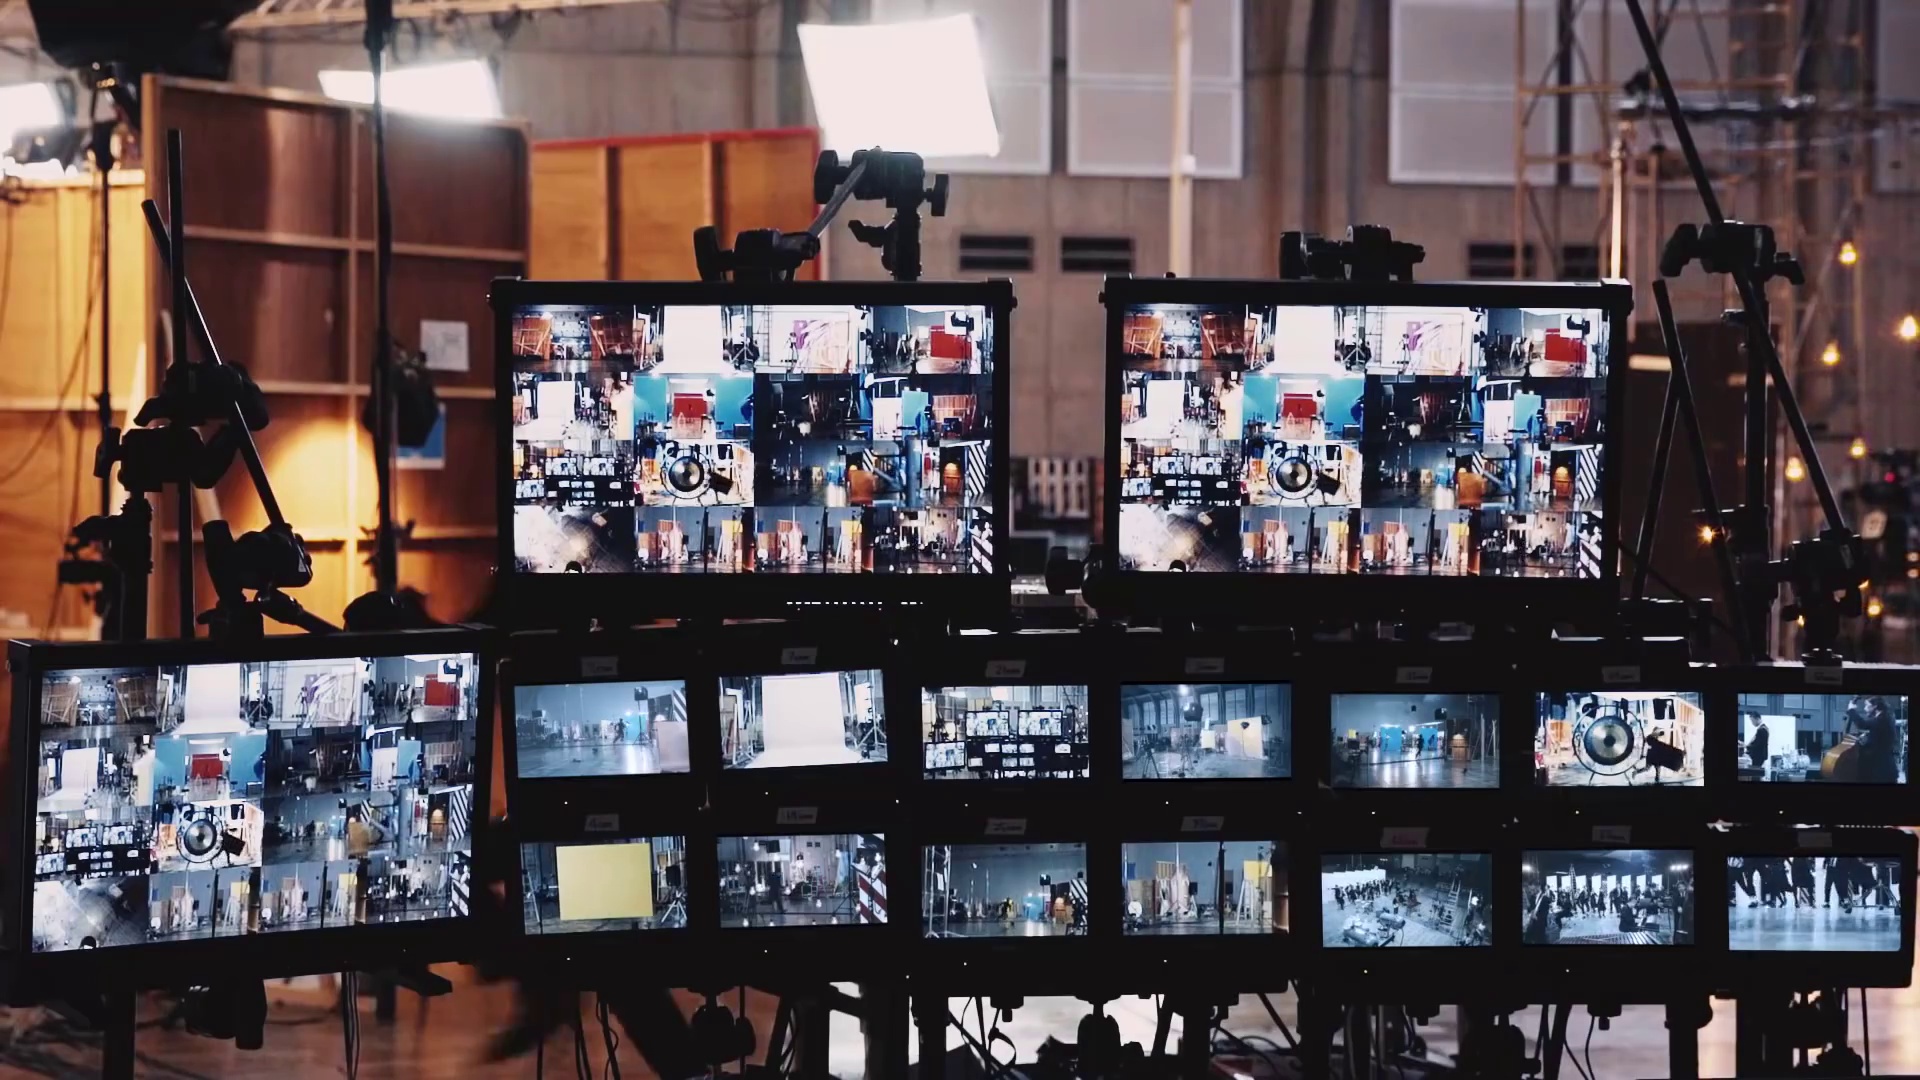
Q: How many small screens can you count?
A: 14